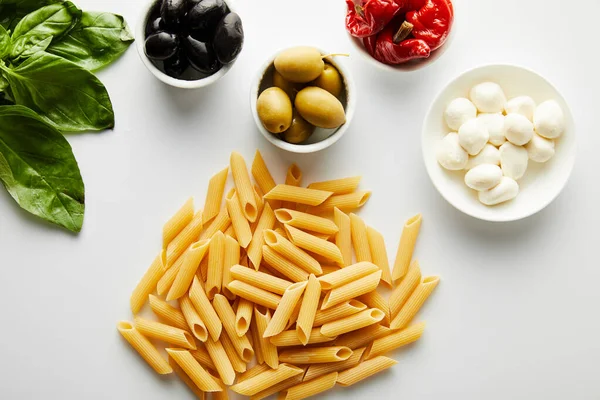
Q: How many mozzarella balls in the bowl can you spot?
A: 13